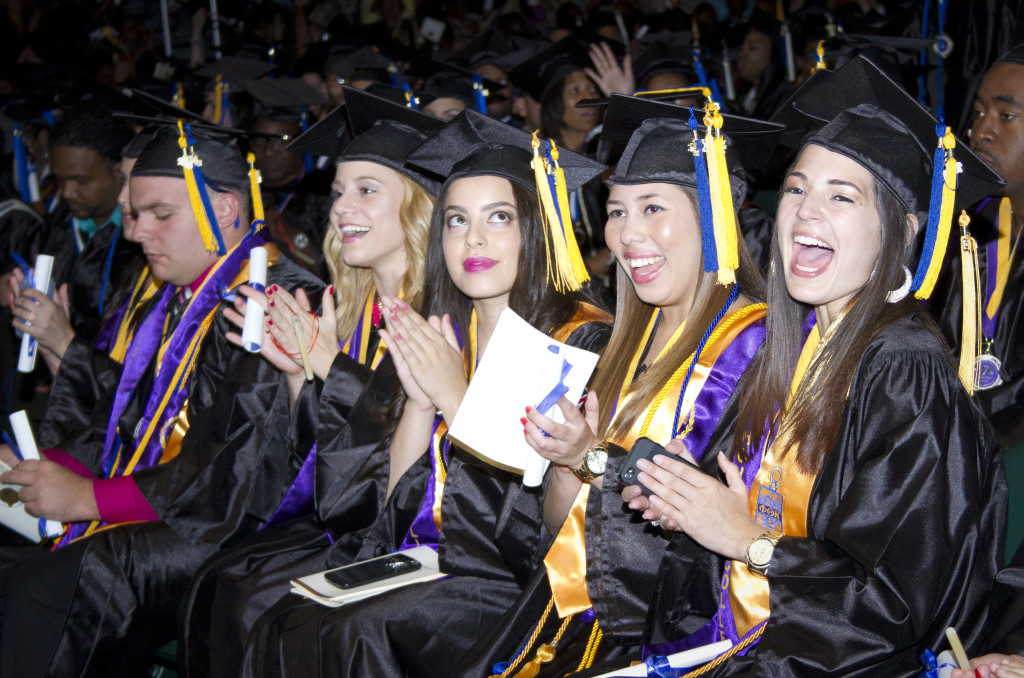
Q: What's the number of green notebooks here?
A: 0